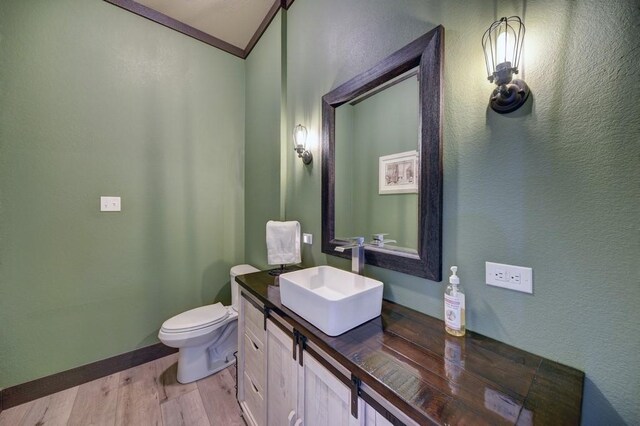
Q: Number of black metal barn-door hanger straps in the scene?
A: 4